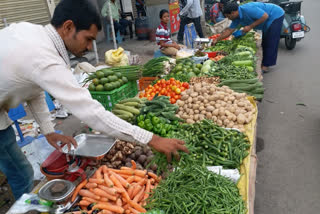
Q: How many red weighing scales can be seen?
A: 1